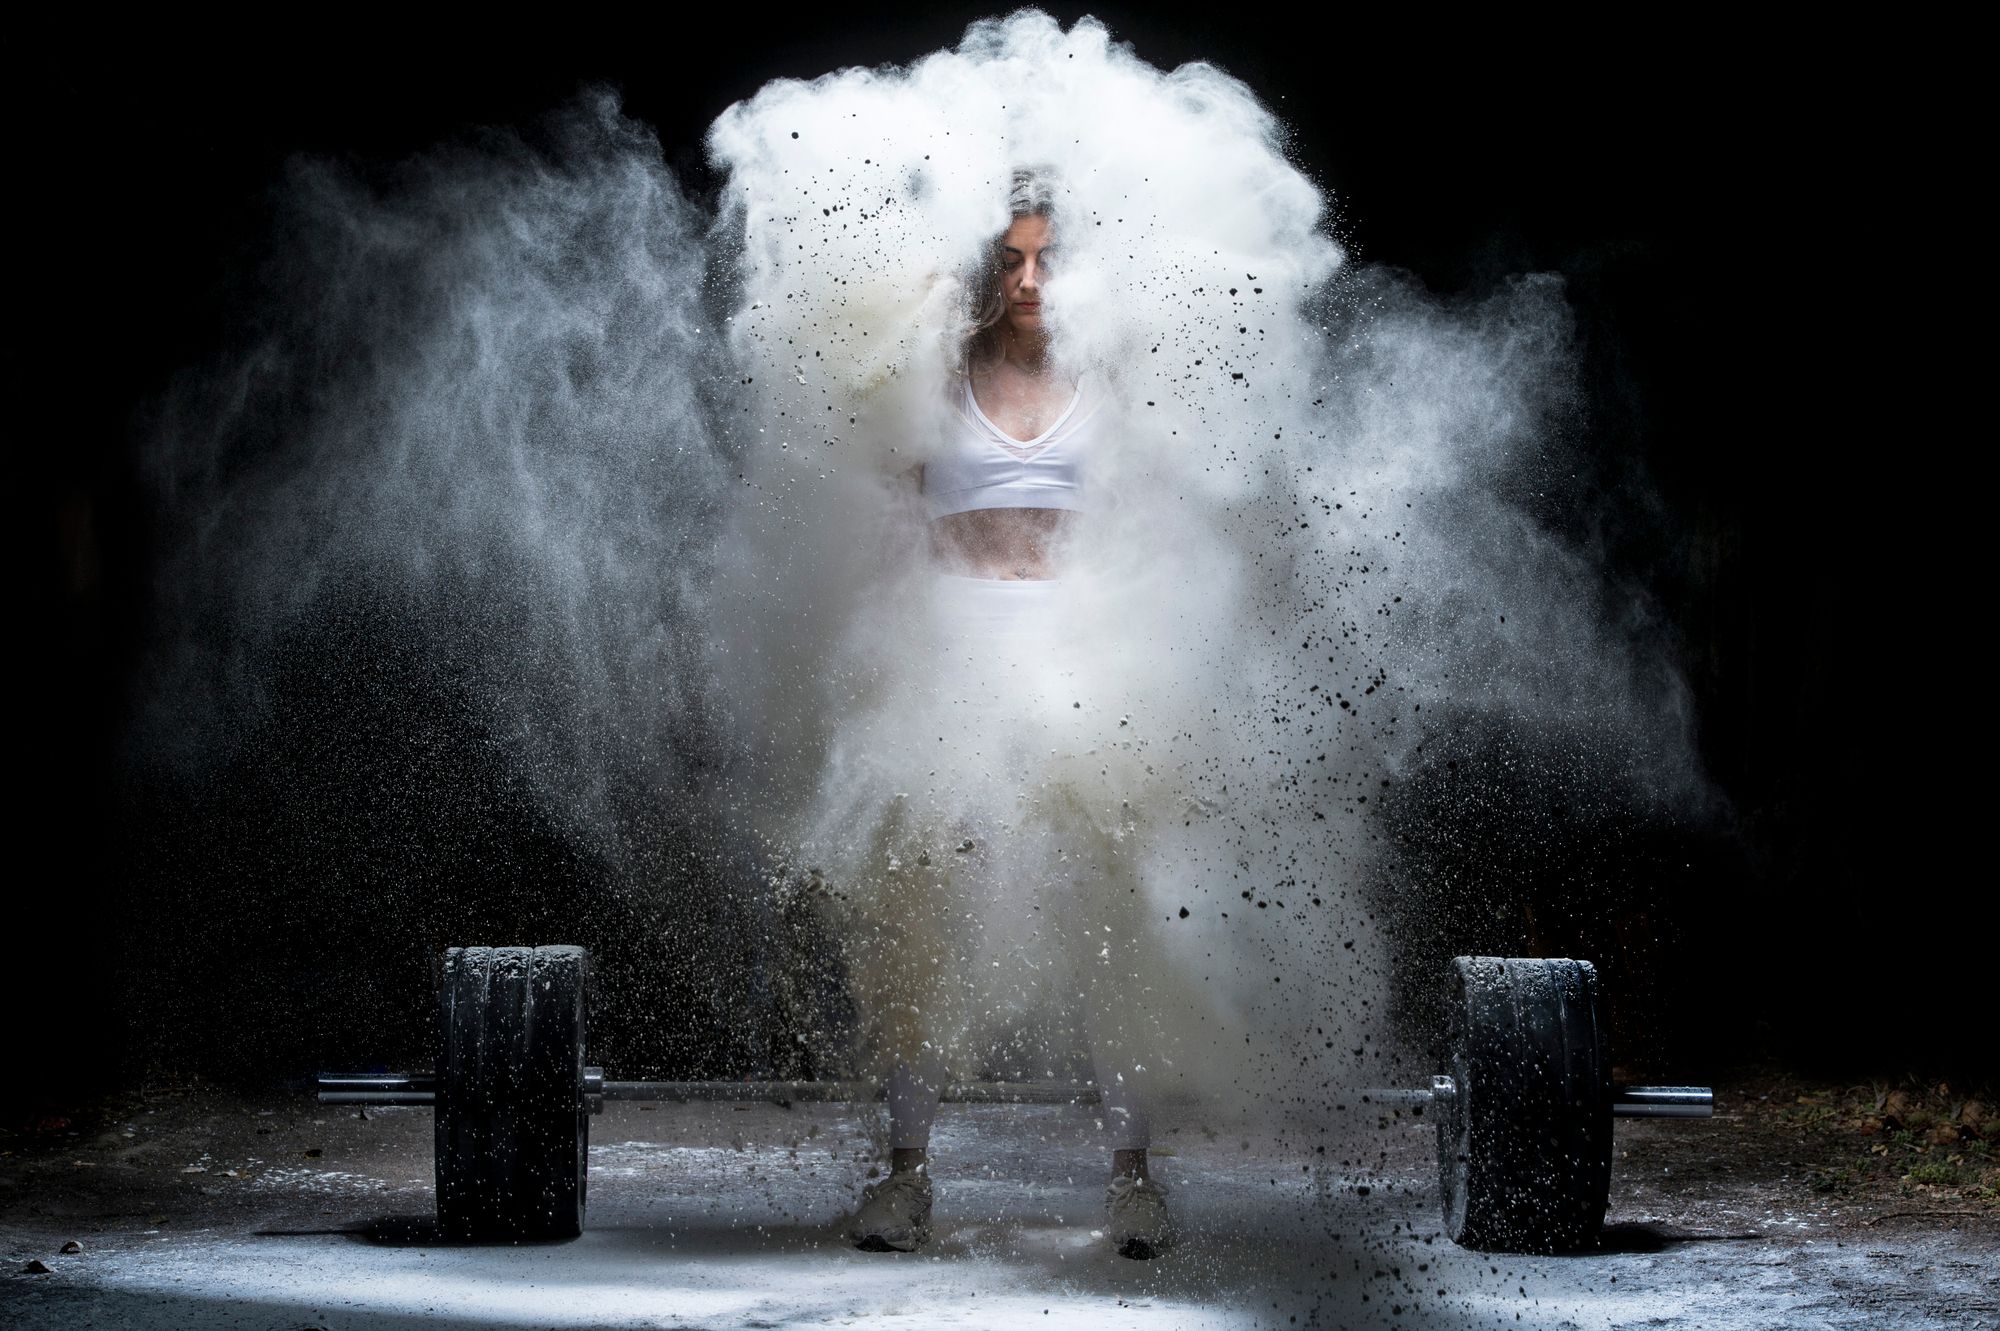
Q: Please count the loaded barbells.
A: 1